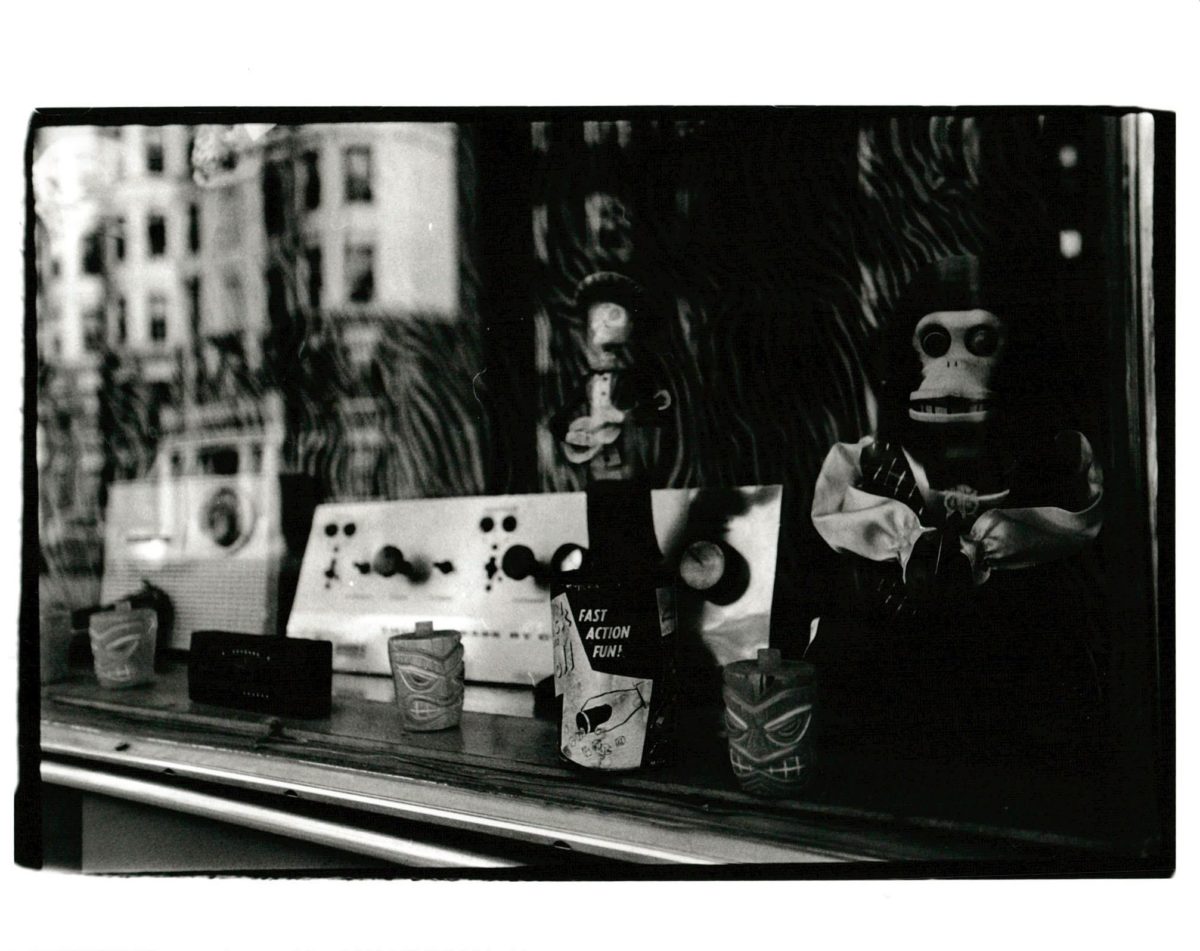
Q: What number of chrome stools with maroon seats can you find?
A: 0